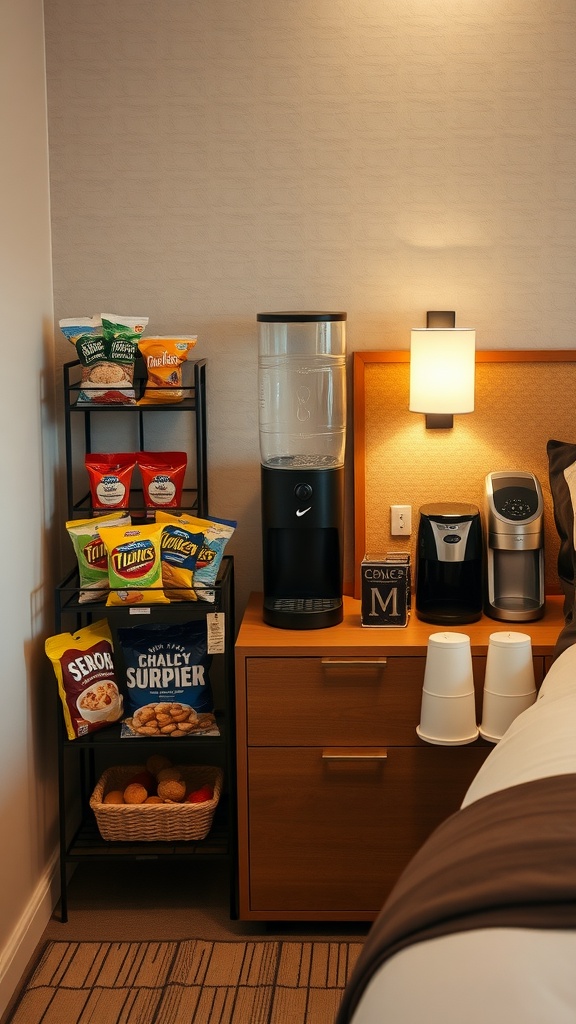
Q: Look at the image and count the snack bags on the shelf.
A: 11